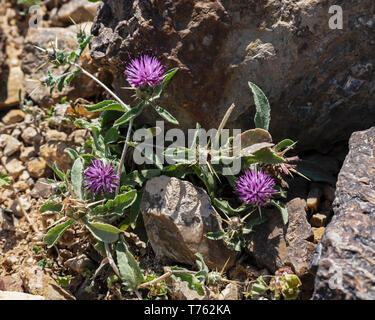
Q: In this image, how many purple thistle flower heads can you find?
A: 3